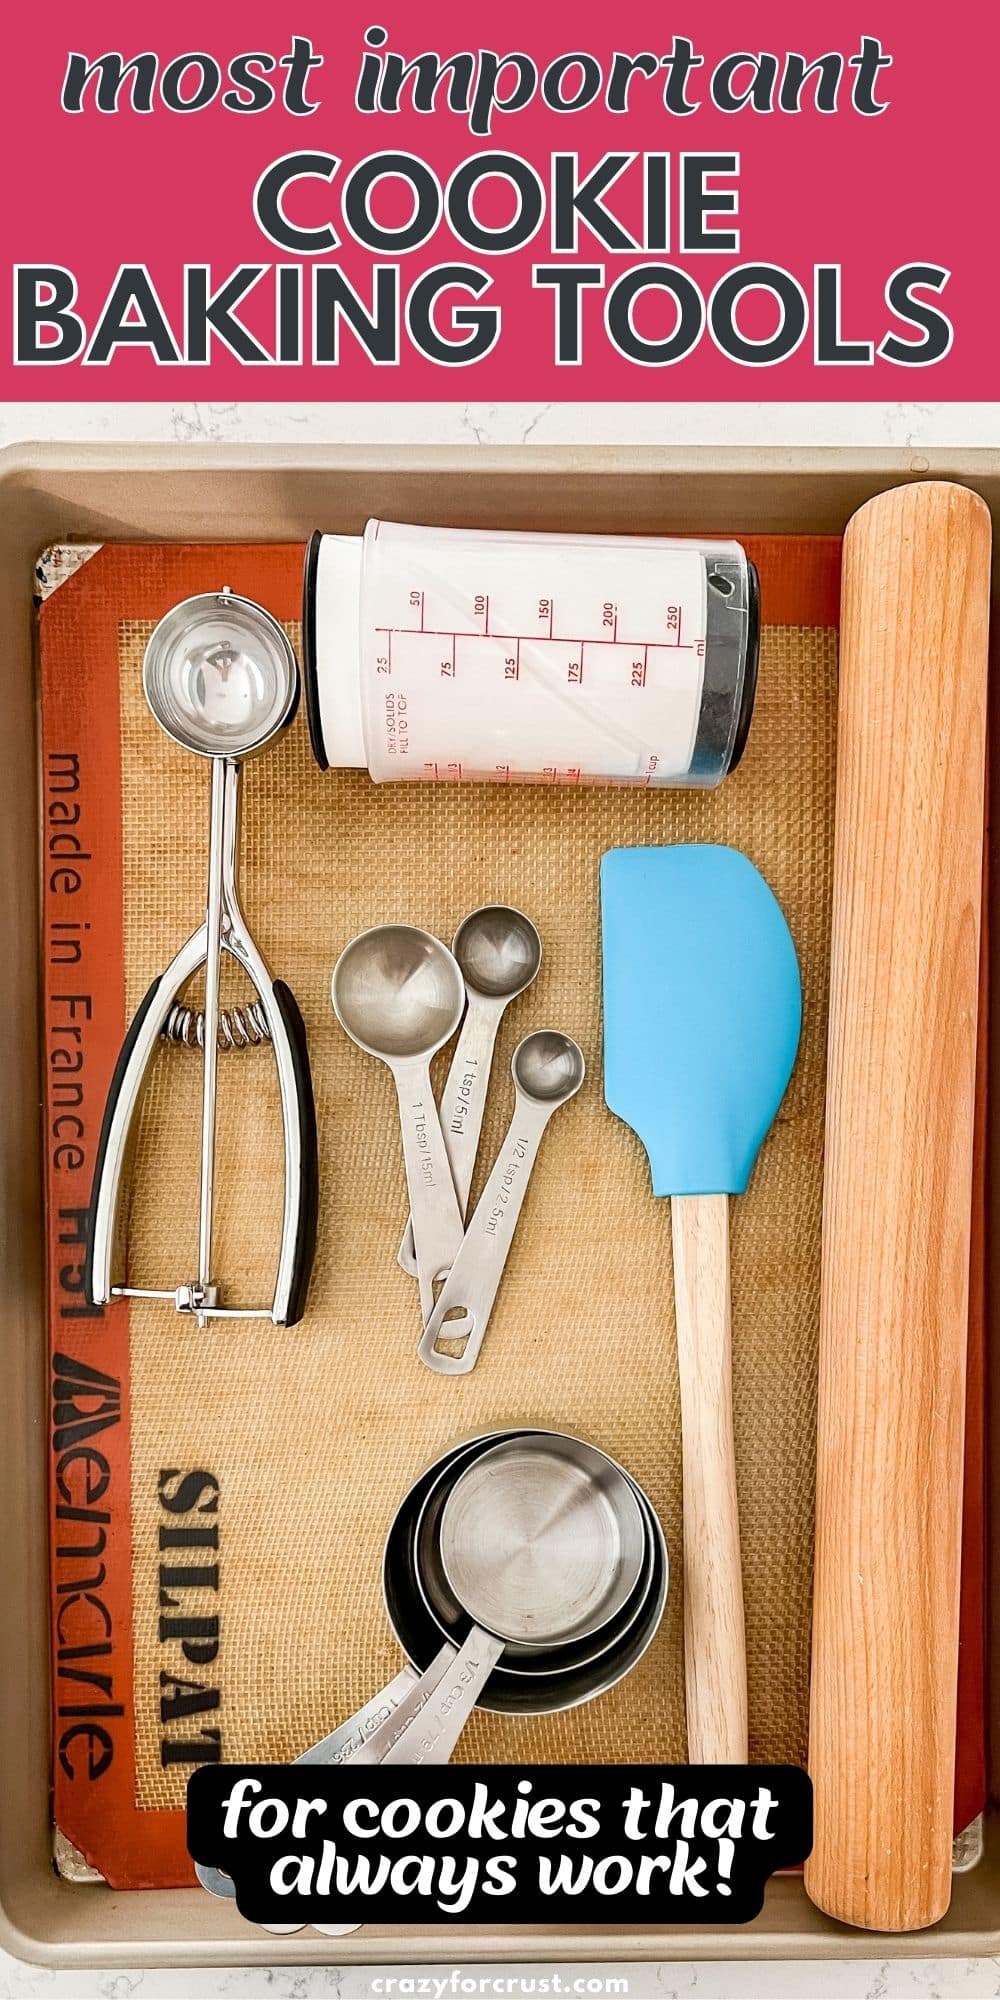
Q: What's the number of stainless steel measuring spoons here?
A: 3